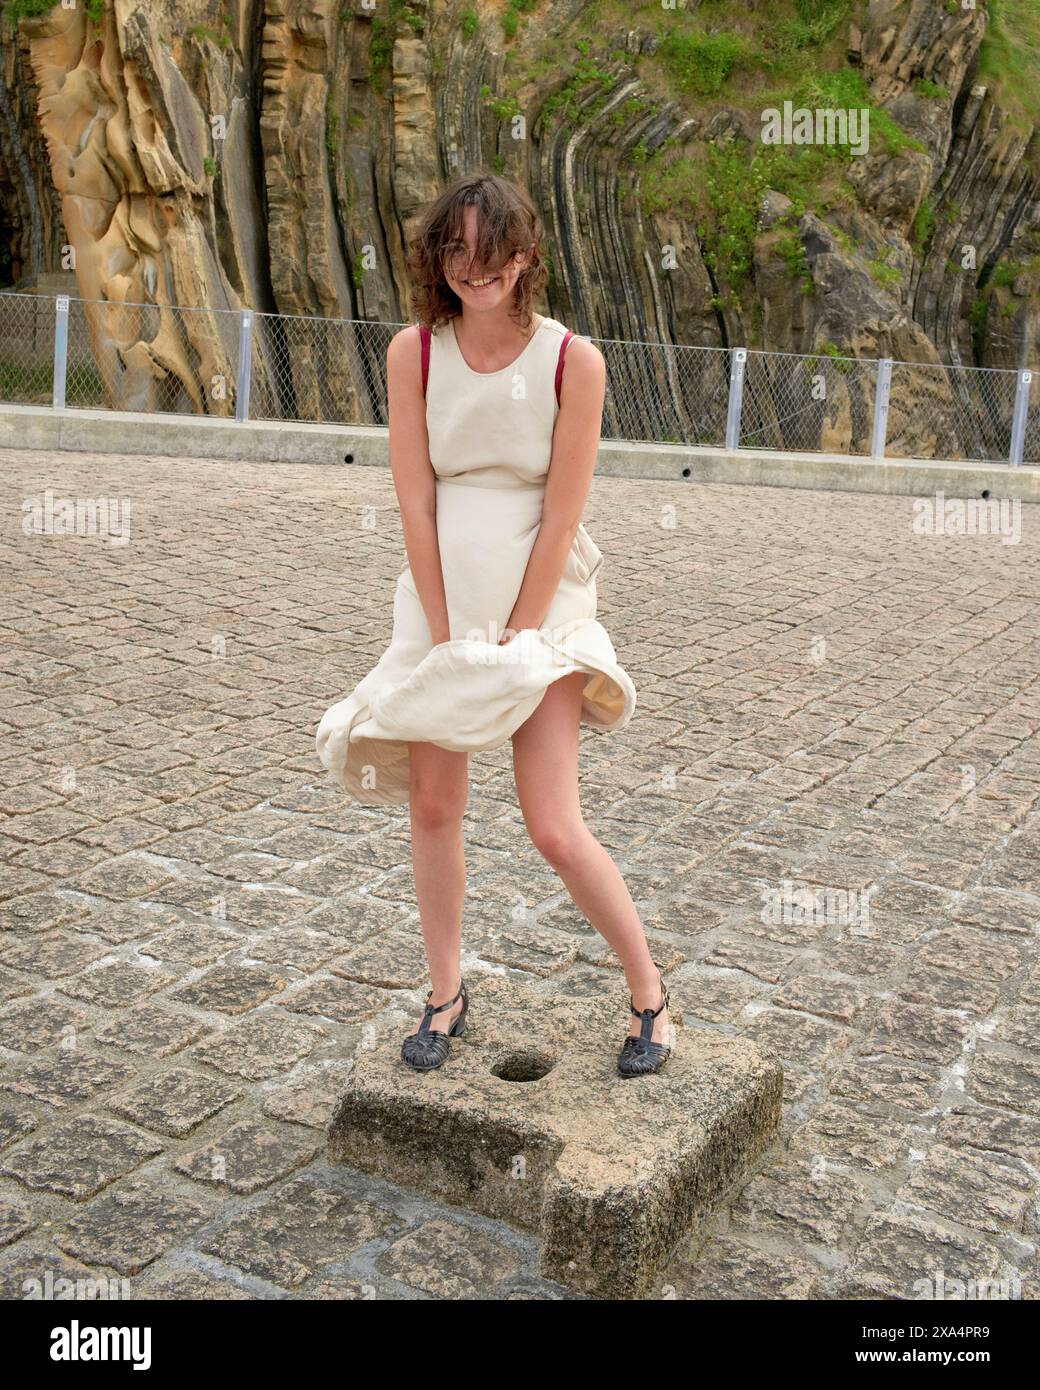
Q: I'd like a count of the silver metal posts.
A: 5